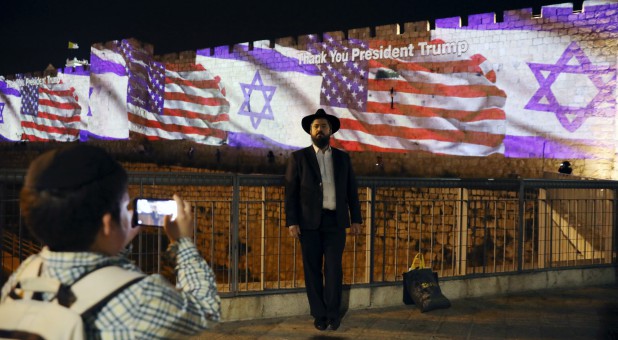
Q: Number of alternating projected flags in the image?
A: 7